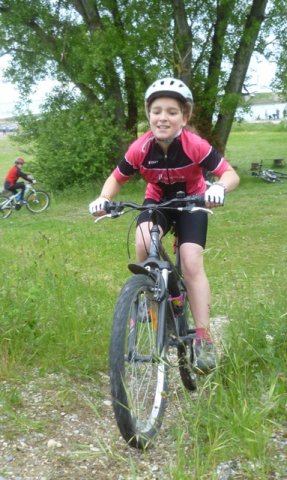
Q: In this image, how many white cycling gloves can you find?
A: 2